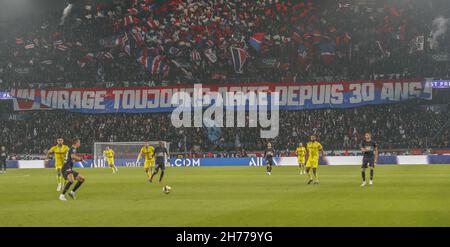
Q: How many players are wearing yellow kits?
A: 5